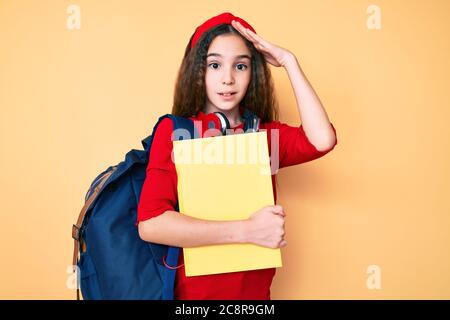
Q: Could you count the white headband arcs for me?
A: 0